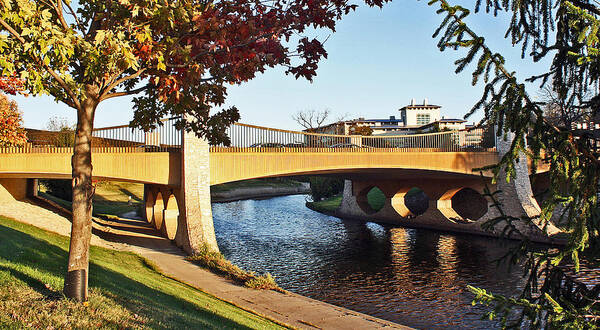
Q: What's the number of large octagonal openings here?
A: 6